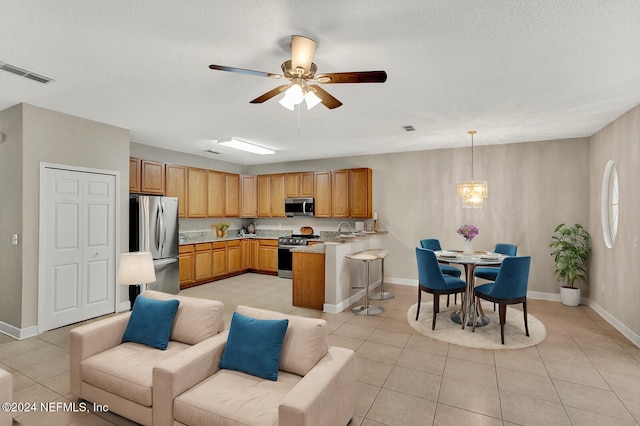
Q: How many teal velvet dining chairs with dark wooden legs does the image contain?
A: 4